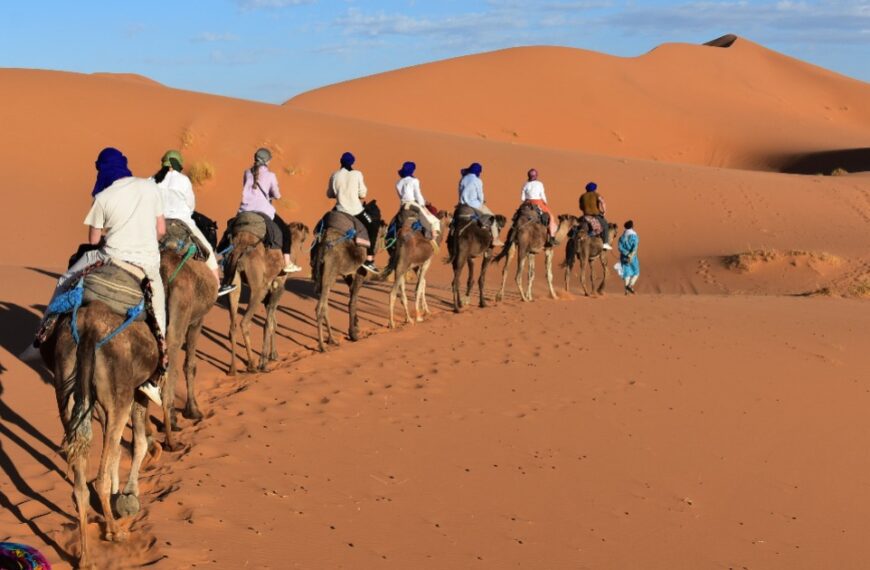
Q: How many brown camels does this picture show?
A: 8